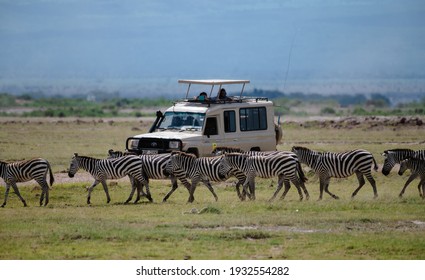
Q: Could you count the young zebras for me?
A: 1